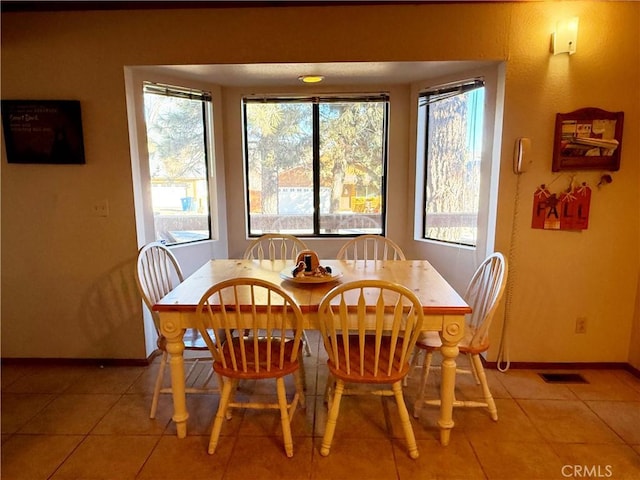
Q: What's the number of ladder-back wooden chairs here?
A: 6